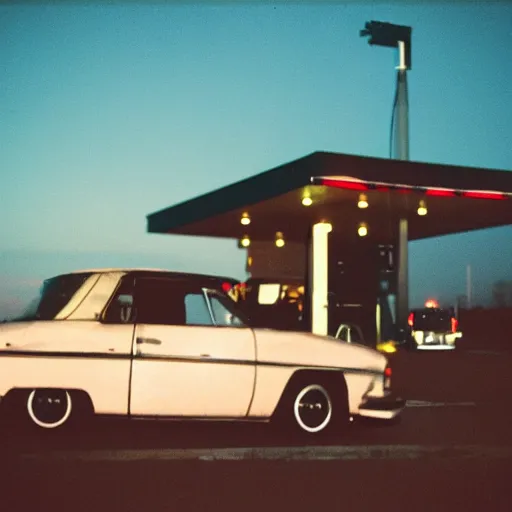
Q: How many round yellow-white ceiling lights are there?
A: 7